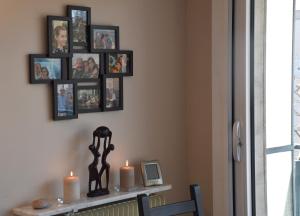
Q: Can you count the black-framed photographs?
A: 9